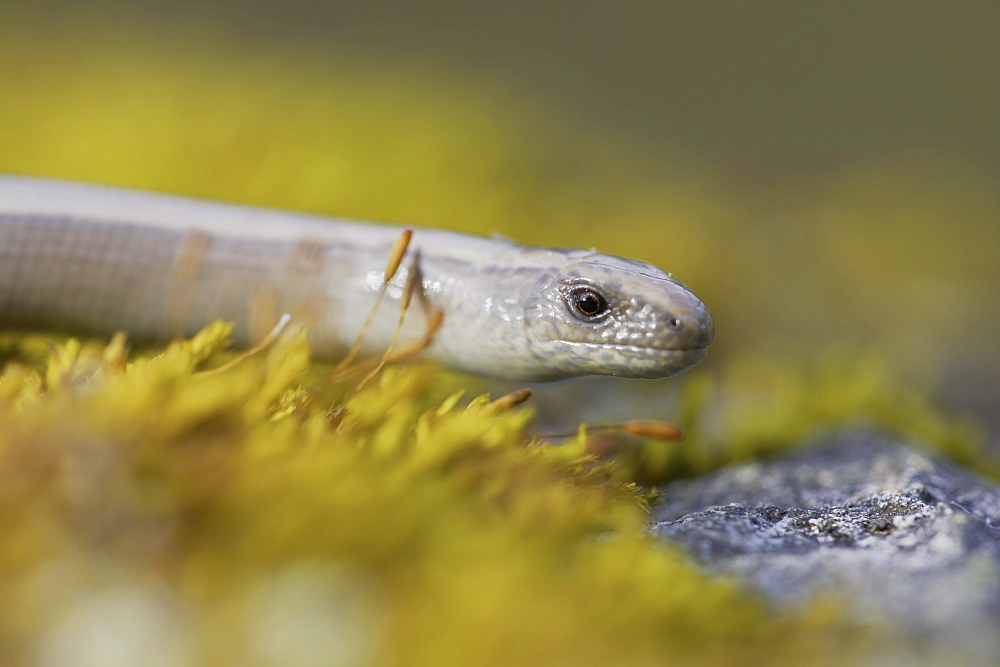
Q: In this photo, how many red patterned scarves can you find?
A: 0